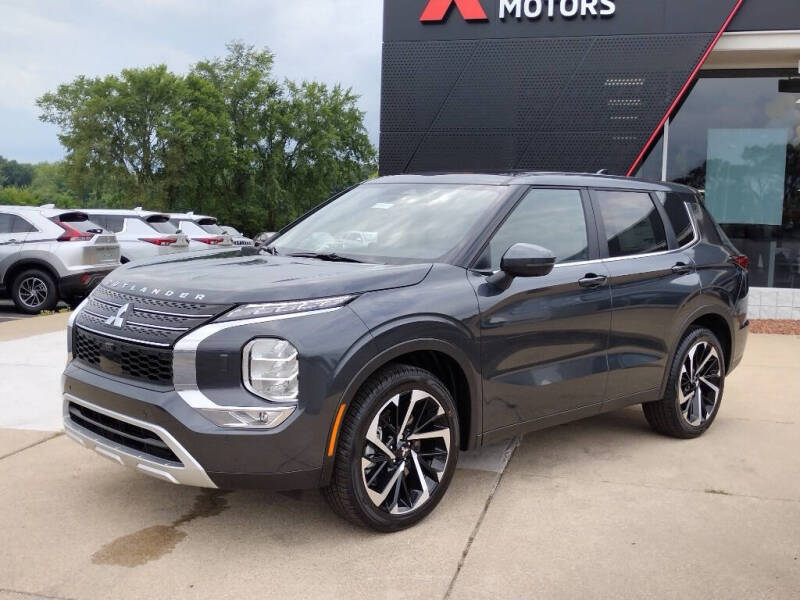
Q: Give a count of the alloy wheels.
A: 3